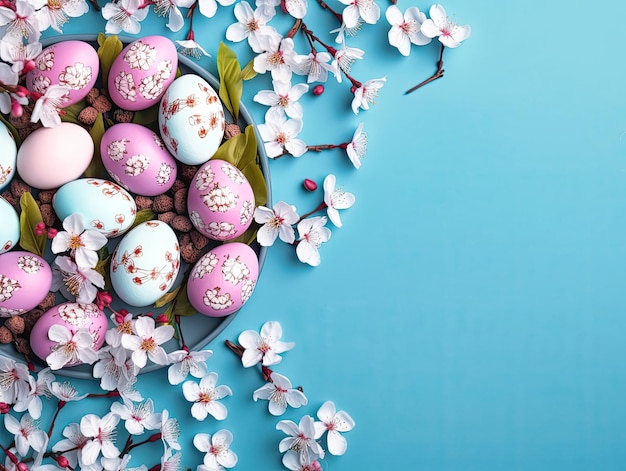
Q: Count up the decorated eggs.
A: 12